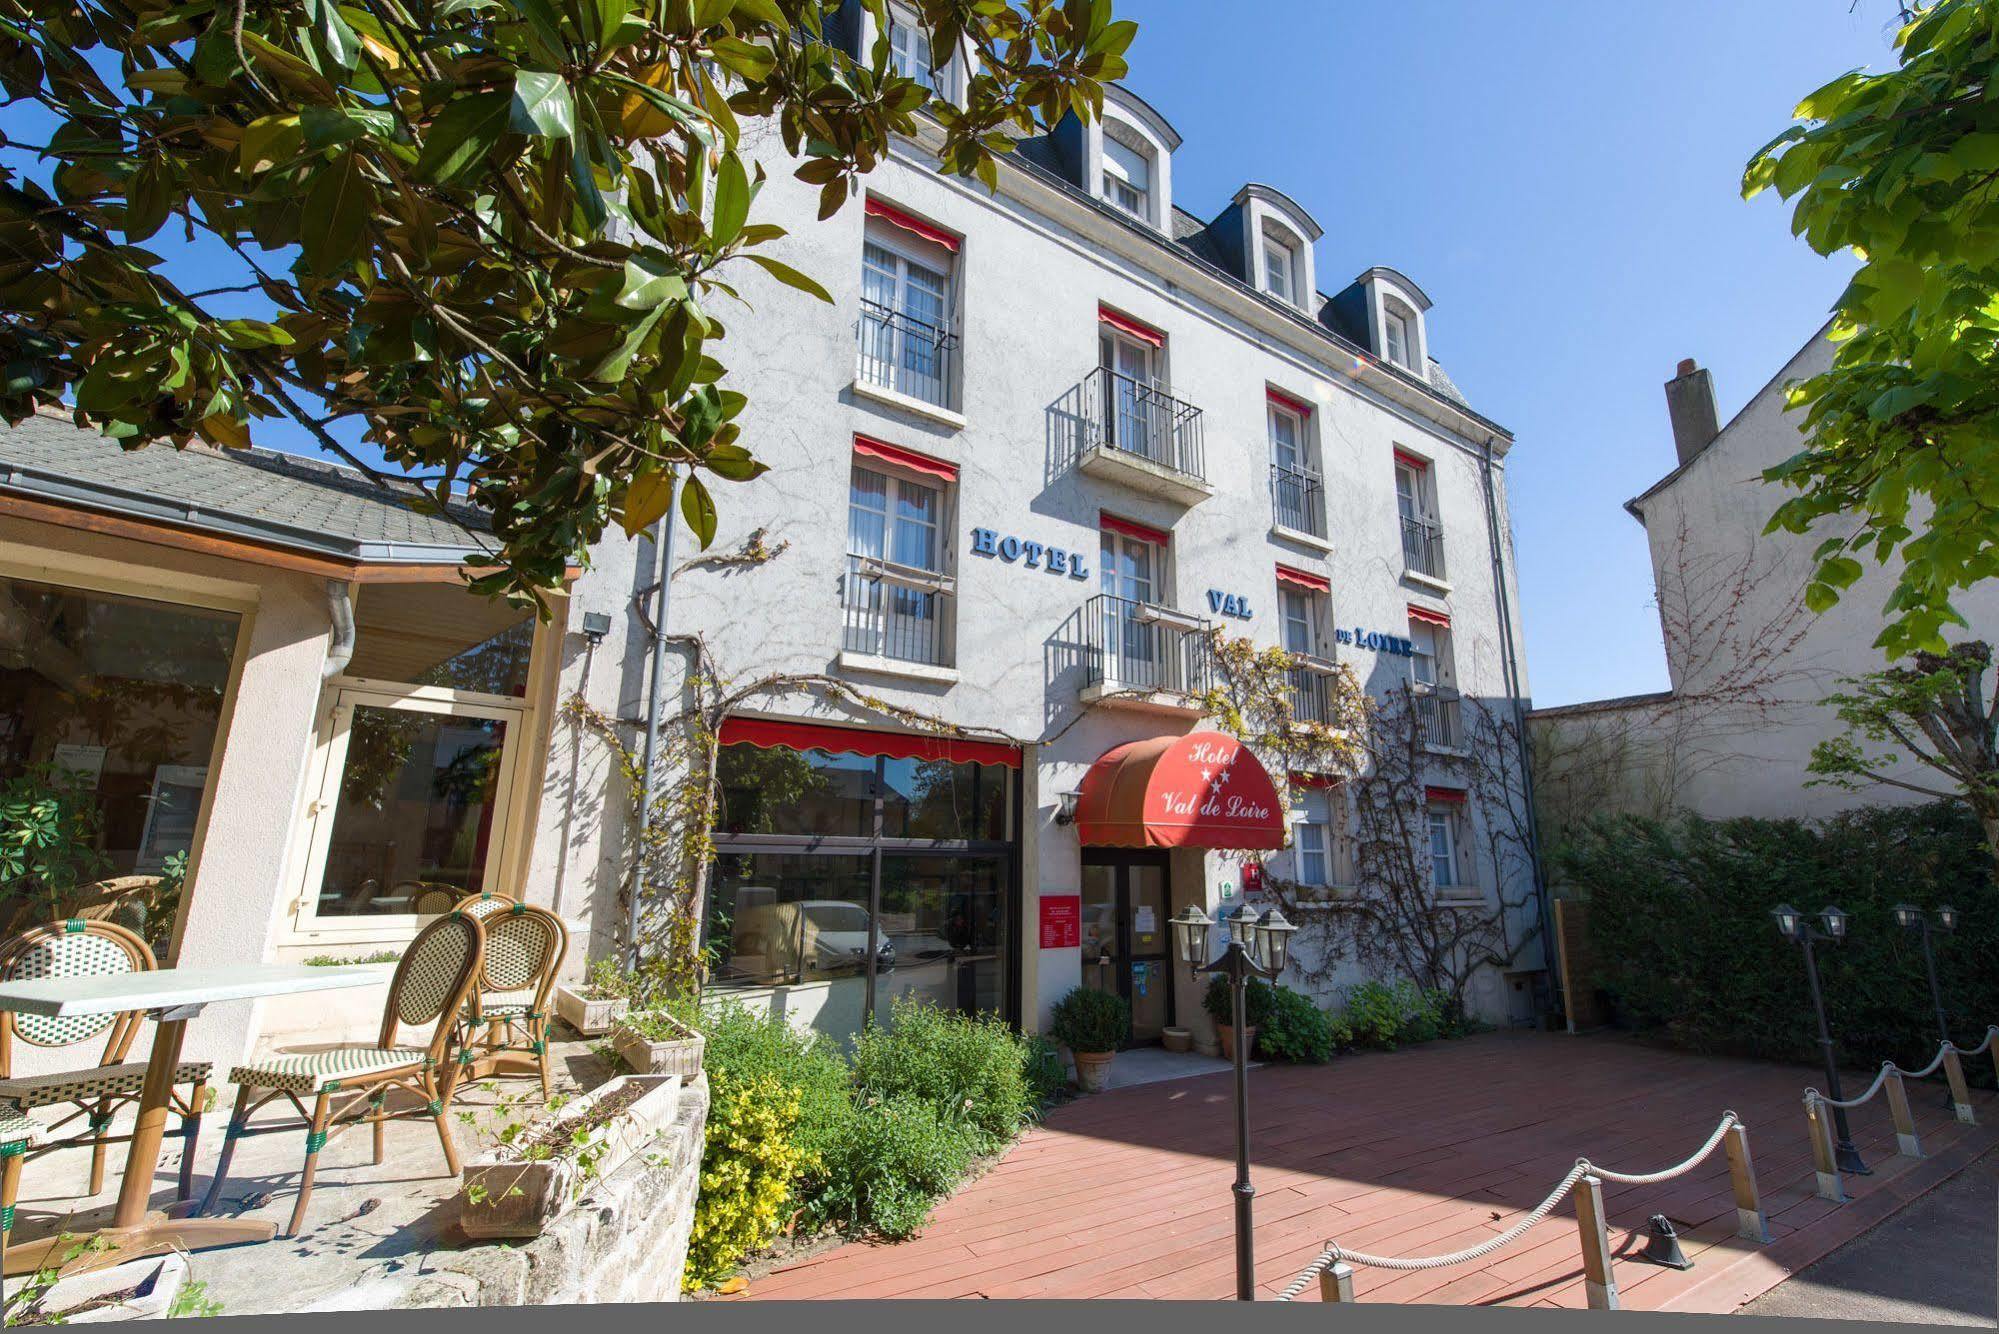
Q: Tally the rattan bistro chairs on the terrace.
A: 5